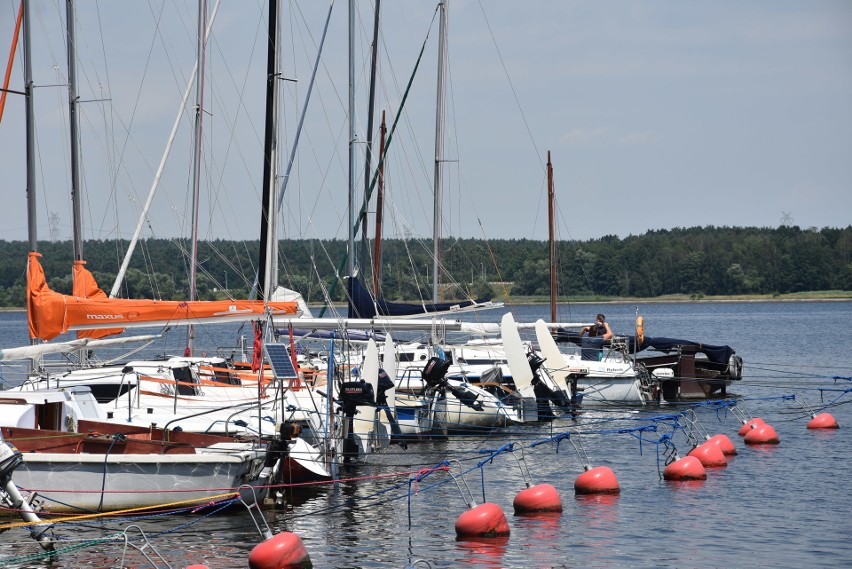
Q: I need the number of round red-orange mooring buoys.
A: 11